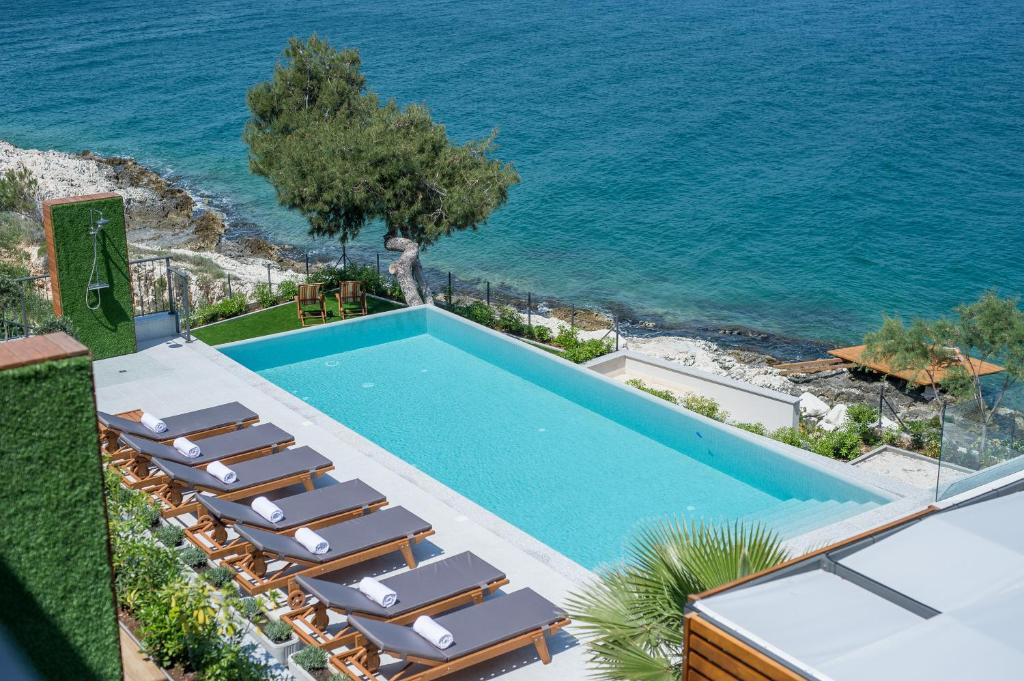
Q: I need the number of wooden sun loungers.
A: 7